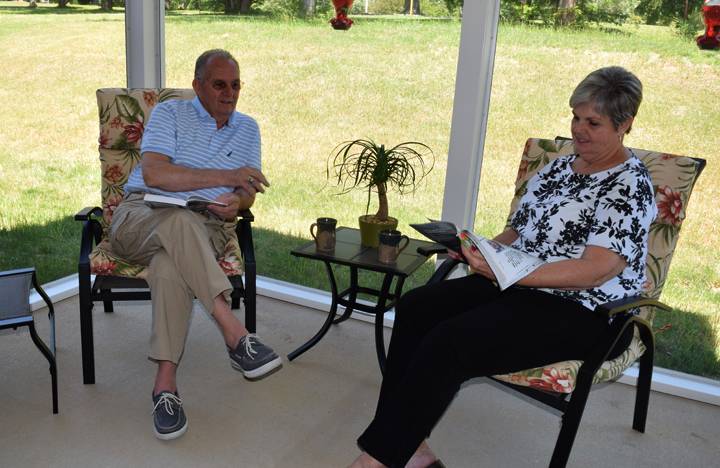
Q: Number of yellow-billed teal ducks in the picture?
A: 0